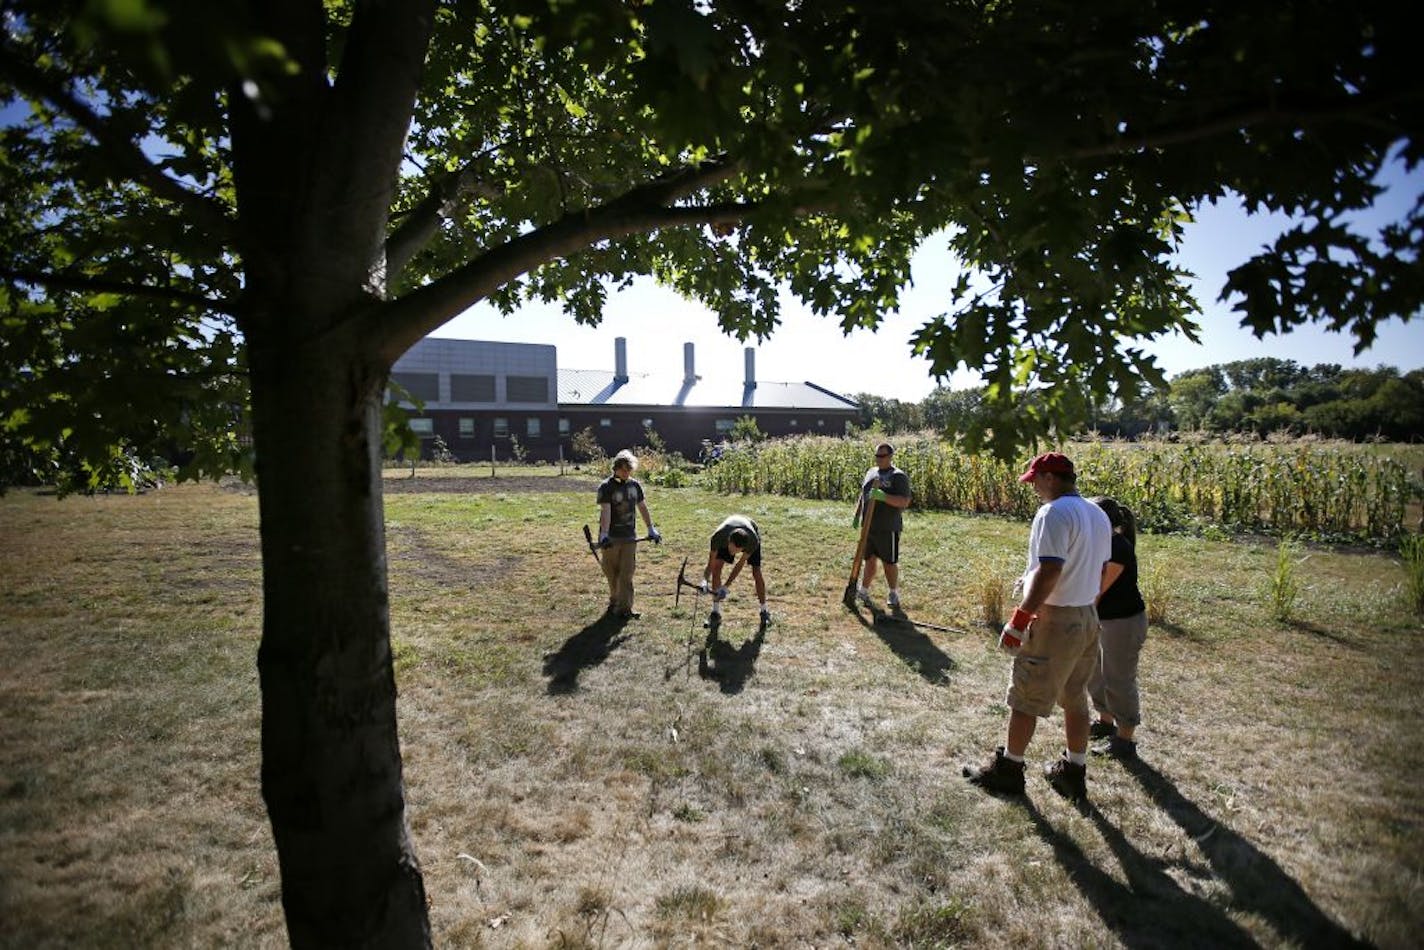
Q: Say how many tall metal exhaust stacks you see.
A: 3